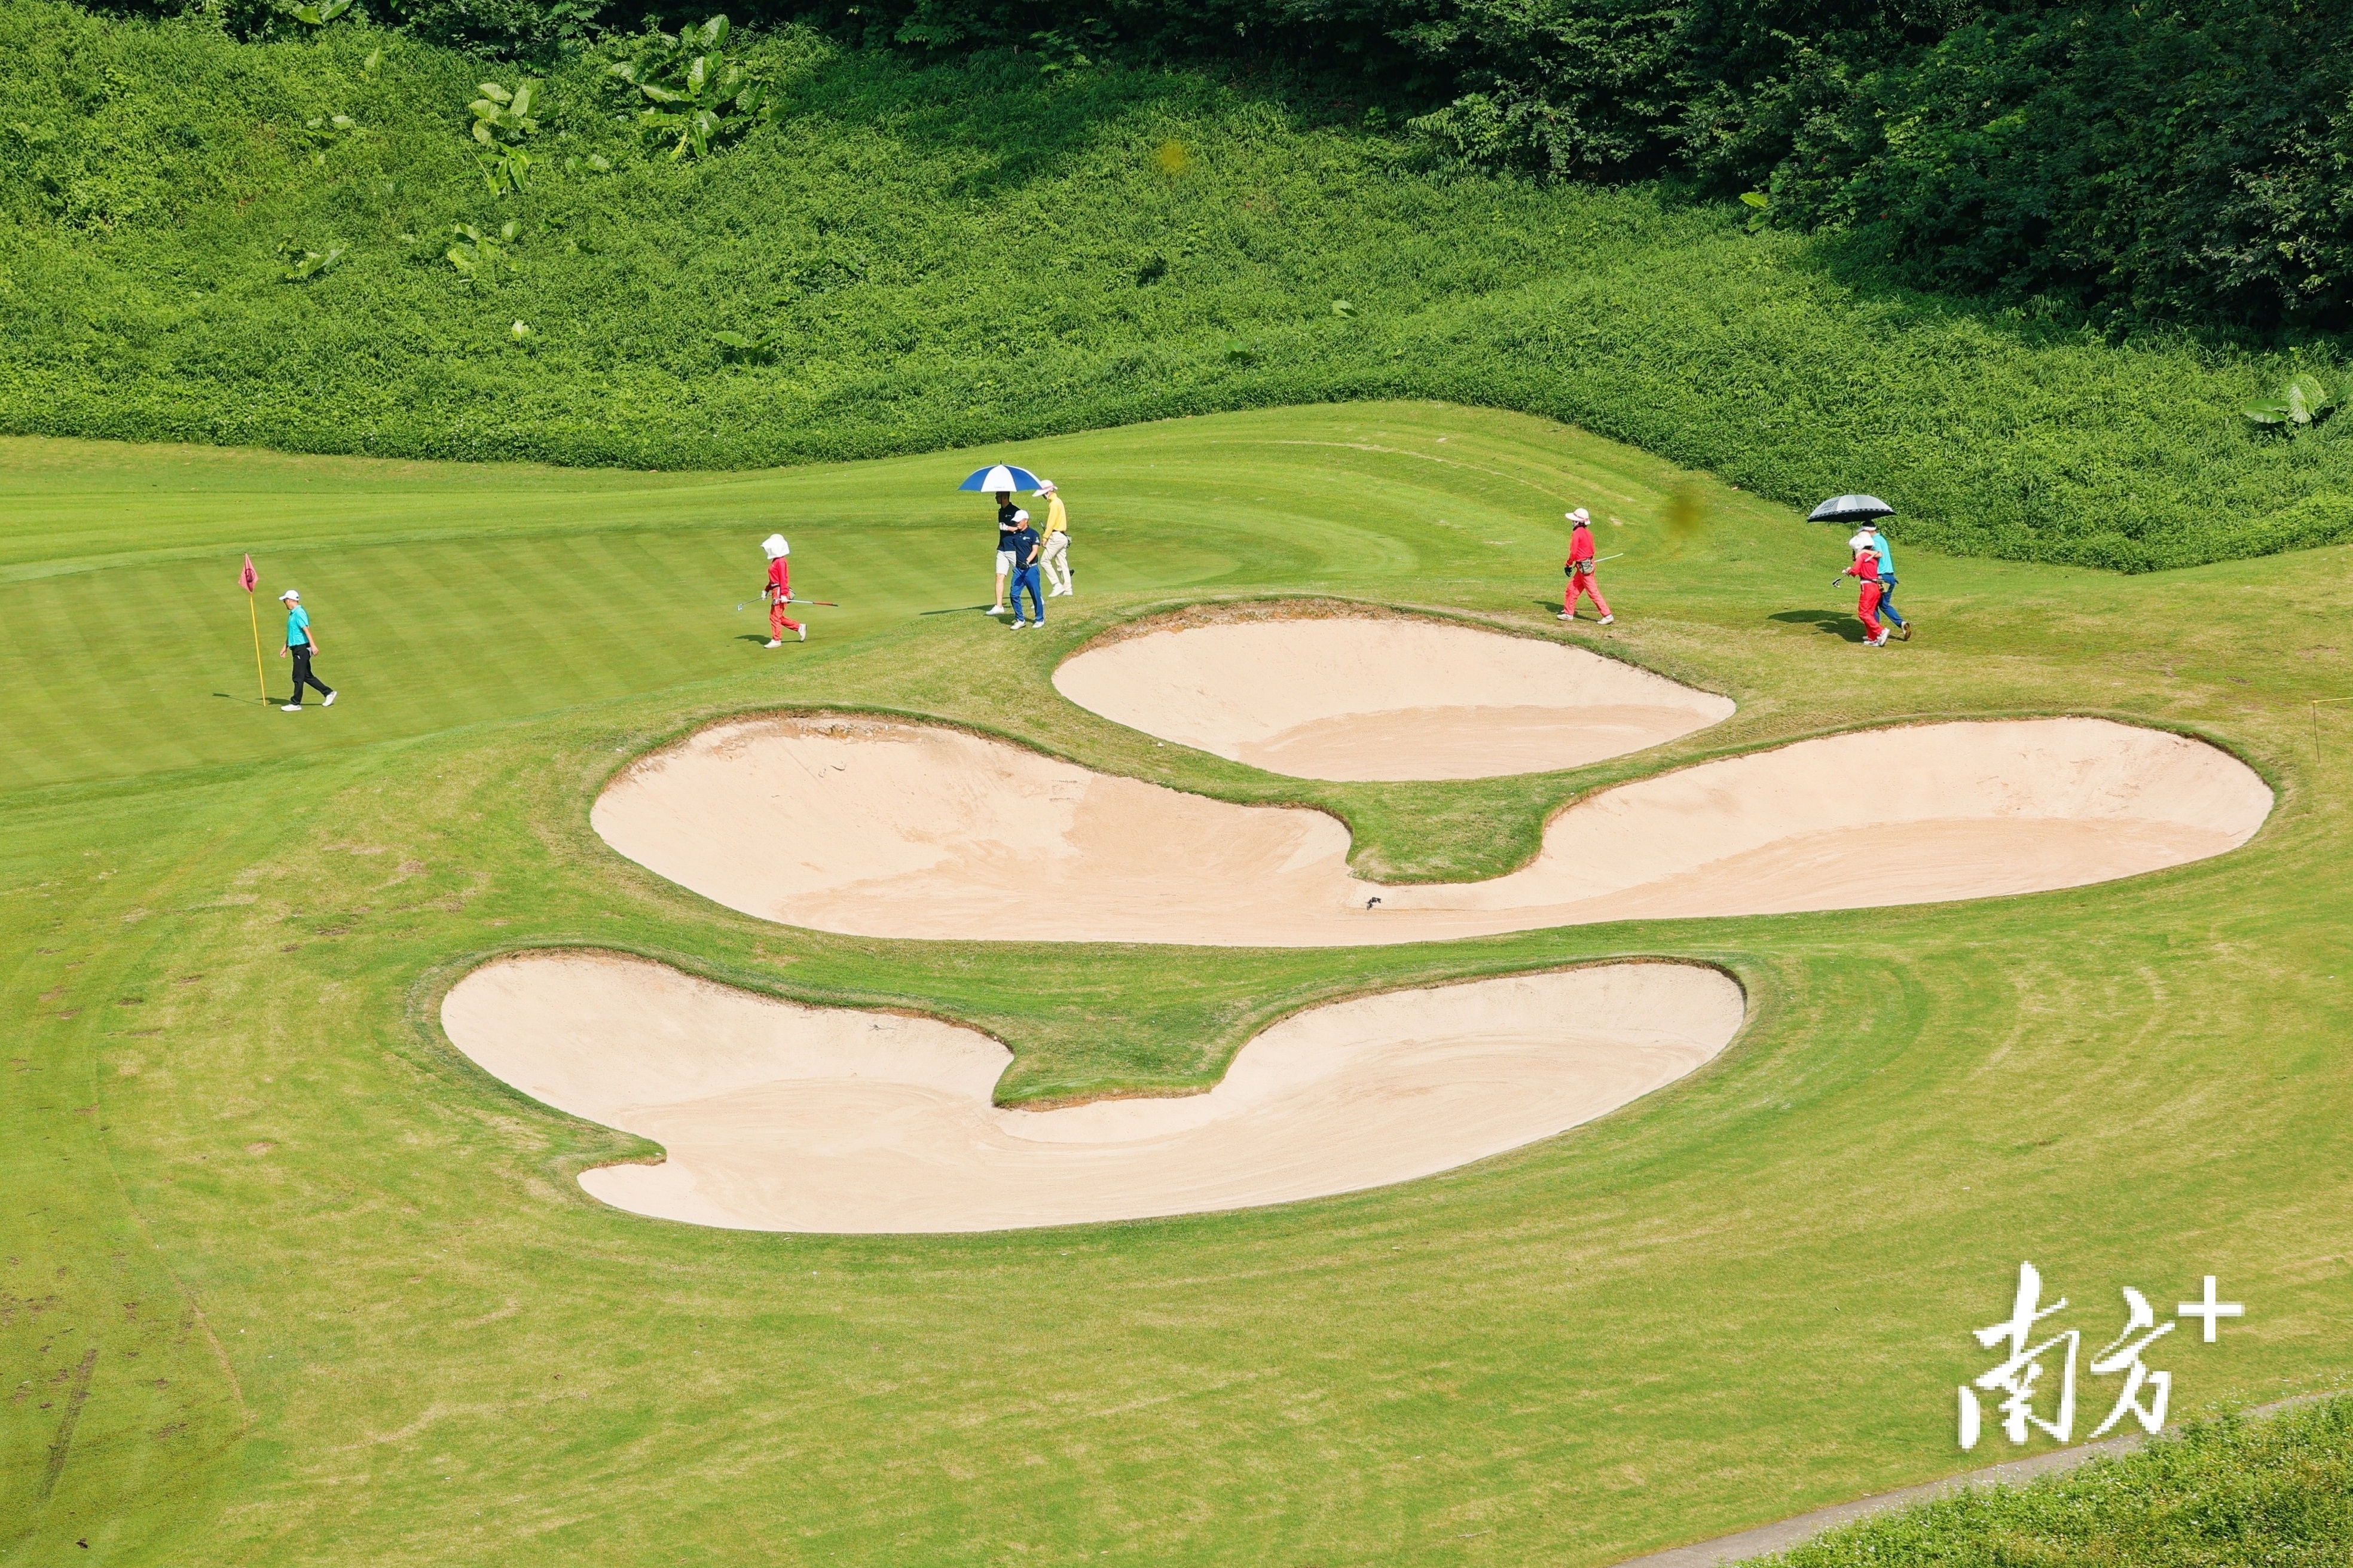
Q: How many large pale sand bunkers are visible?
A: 3